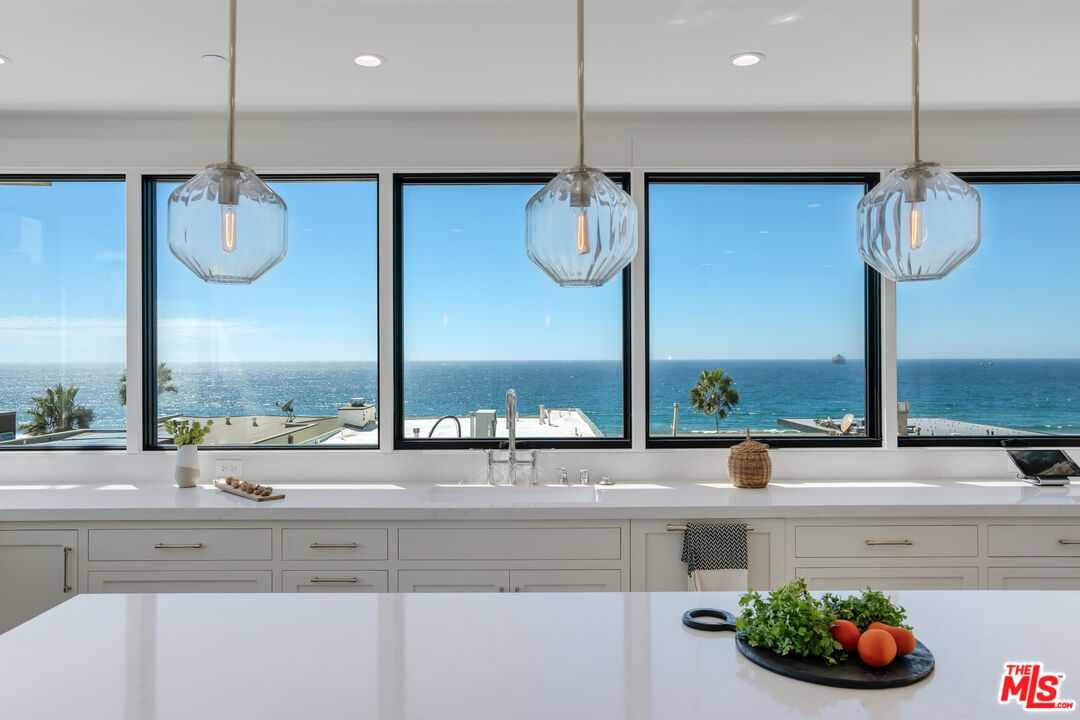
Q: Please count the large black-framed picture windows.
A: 5